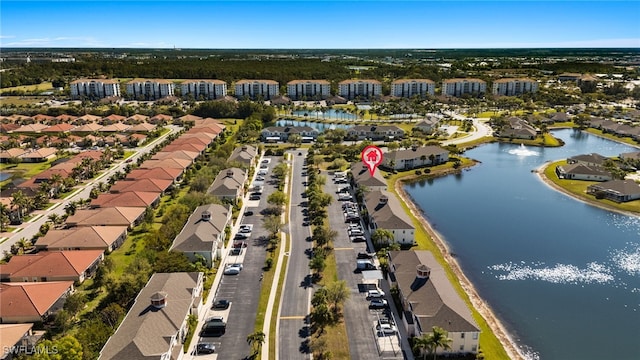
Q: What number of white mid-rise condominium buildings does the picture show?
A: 9